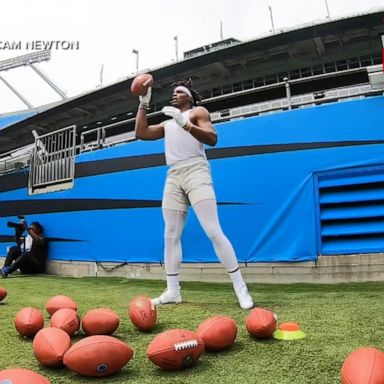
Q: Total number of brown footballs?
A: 14